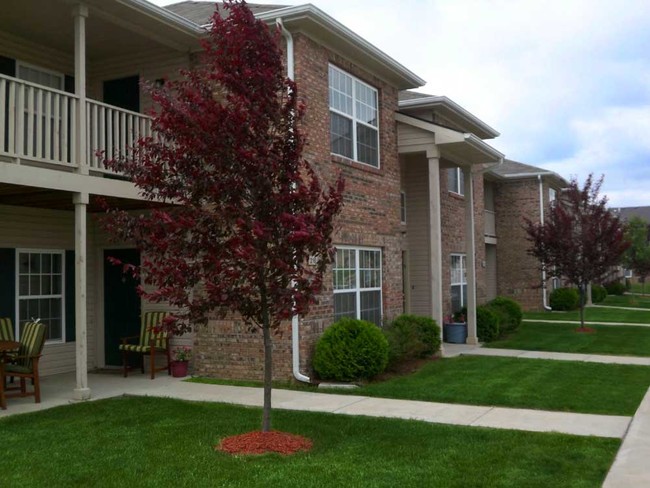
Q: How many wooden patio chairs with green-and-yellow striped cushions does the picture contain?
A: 3